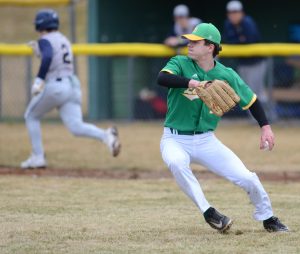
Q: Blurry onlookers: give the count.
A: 2